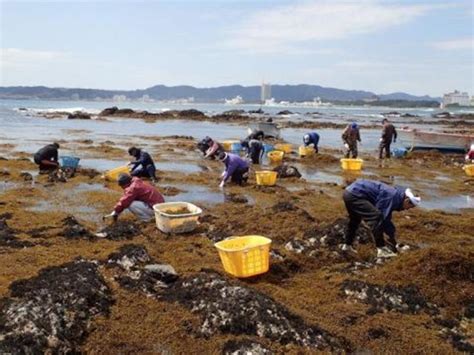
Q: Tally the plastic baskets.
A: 14